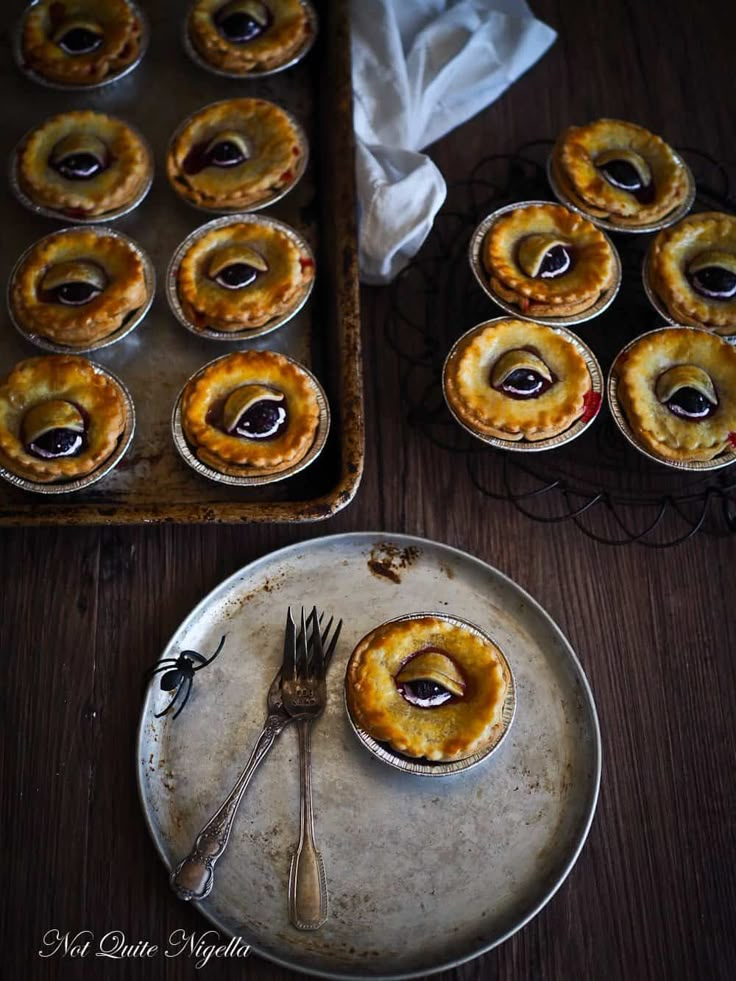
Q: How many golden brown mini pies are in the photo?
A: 14